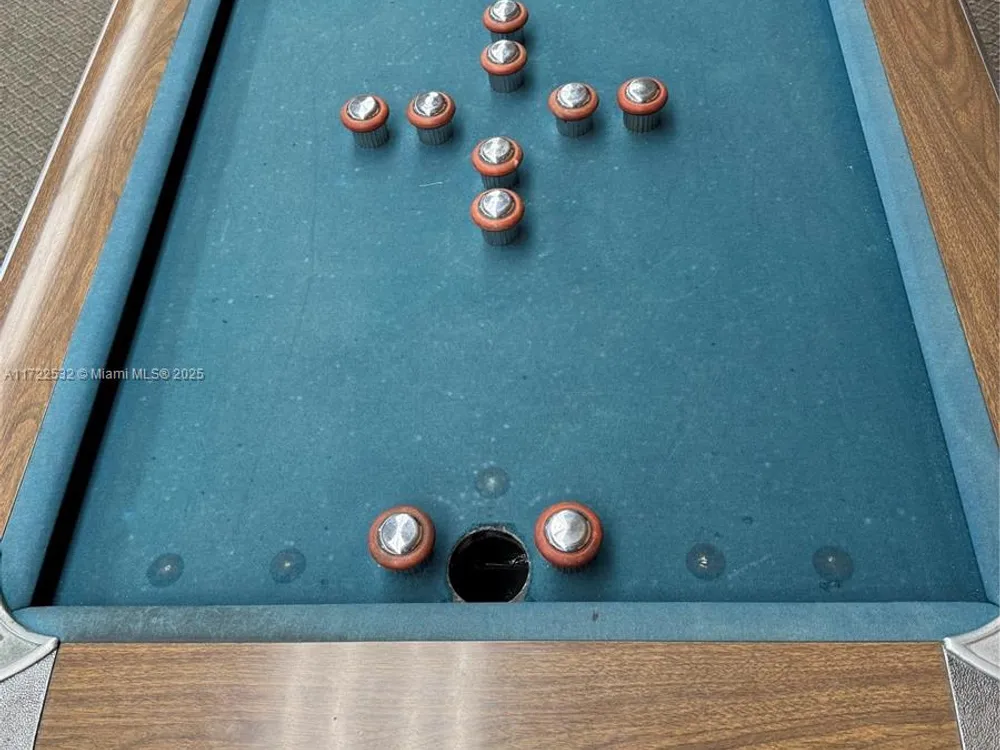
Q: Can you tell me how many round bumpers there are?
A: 10